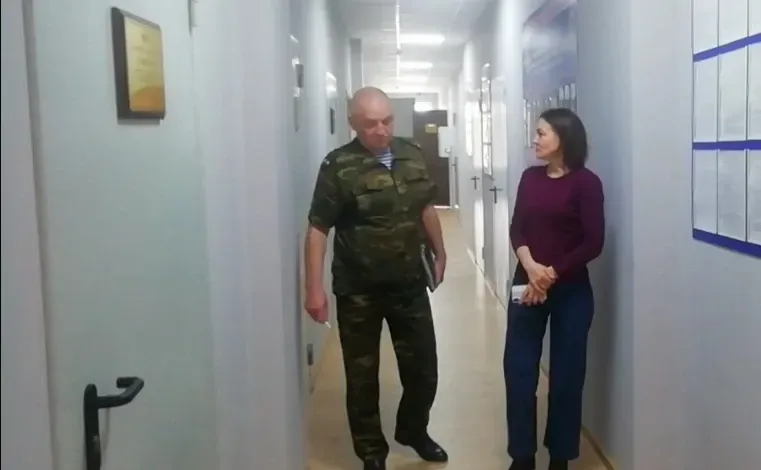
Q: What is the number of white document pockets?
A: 9